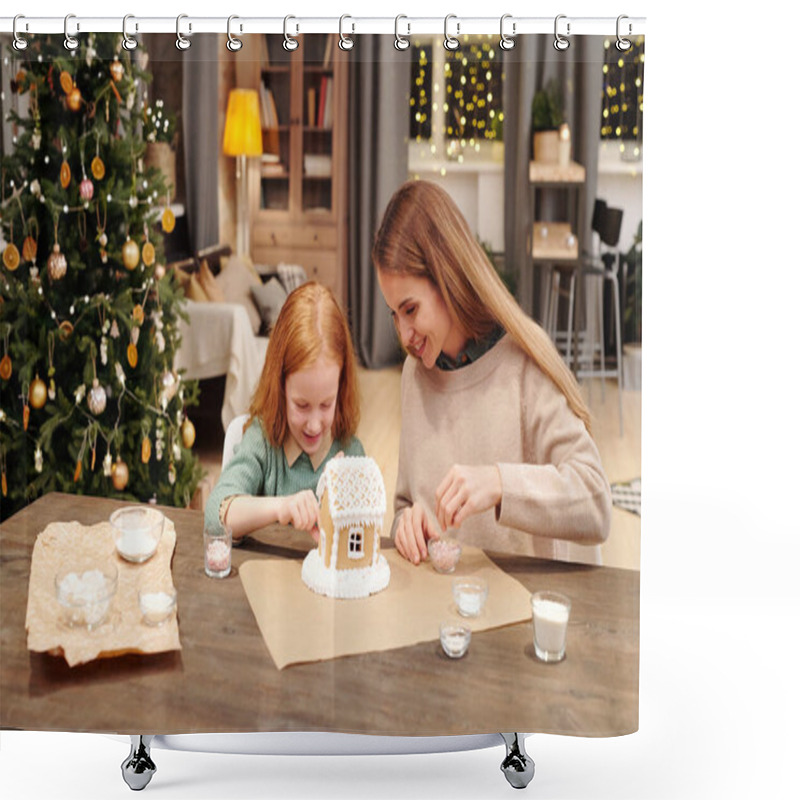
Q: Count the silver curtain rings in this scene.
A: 12